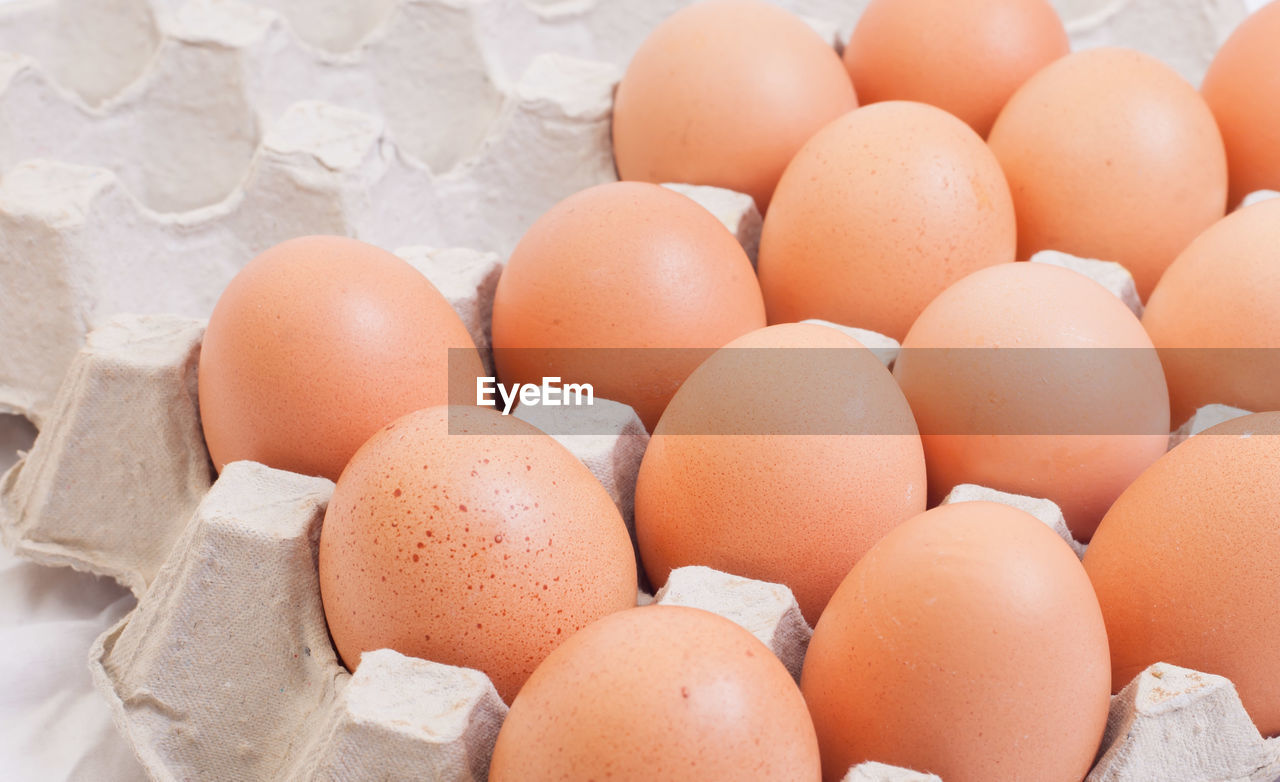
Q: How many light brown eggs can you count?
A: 14